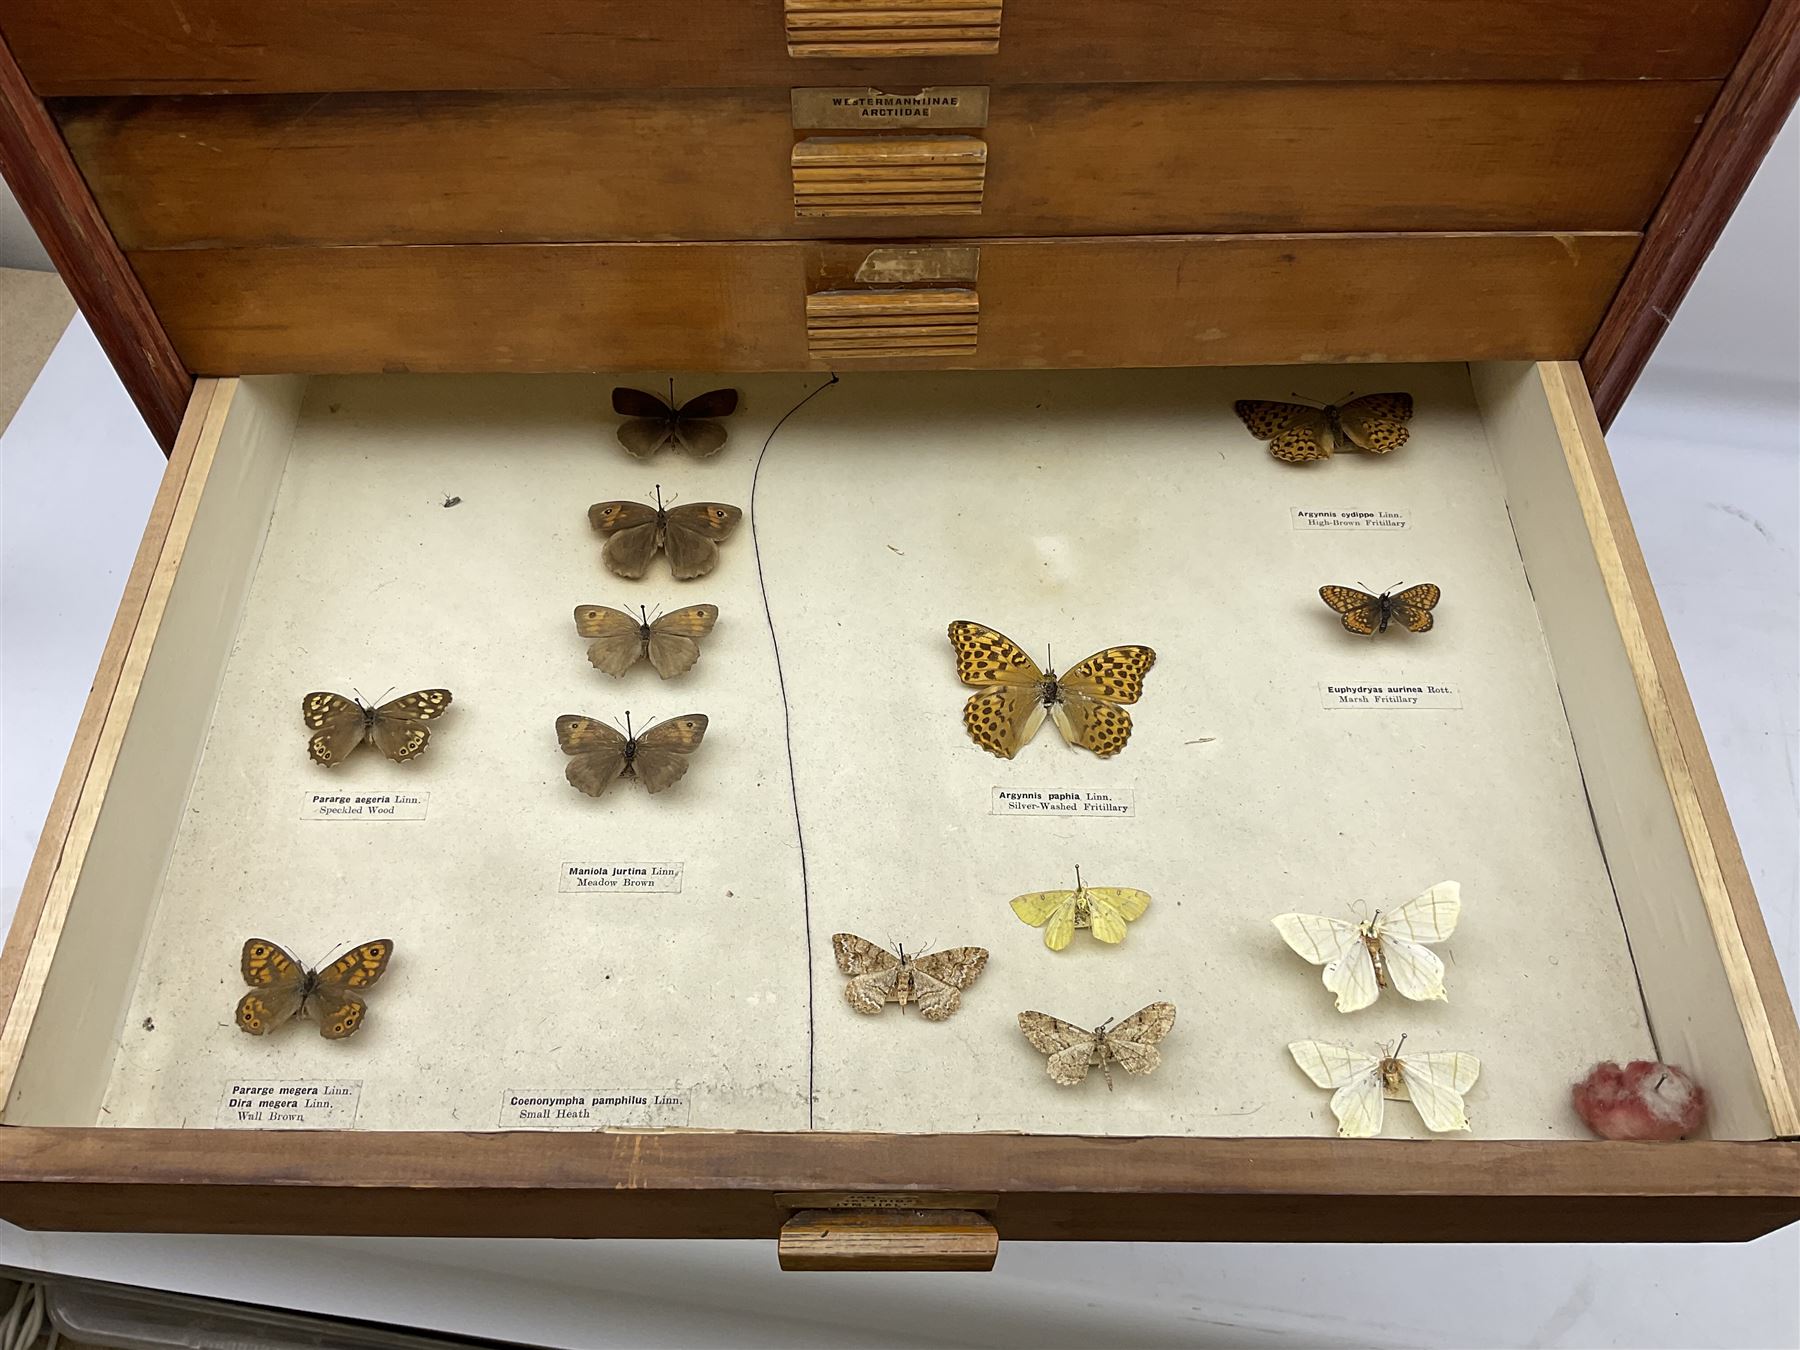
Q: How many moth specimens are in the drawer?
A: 5